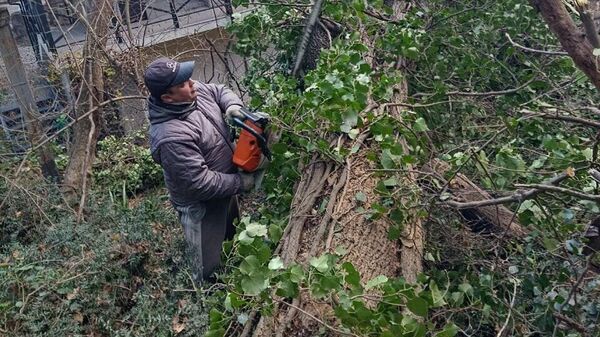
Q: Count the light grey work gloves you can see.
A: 2